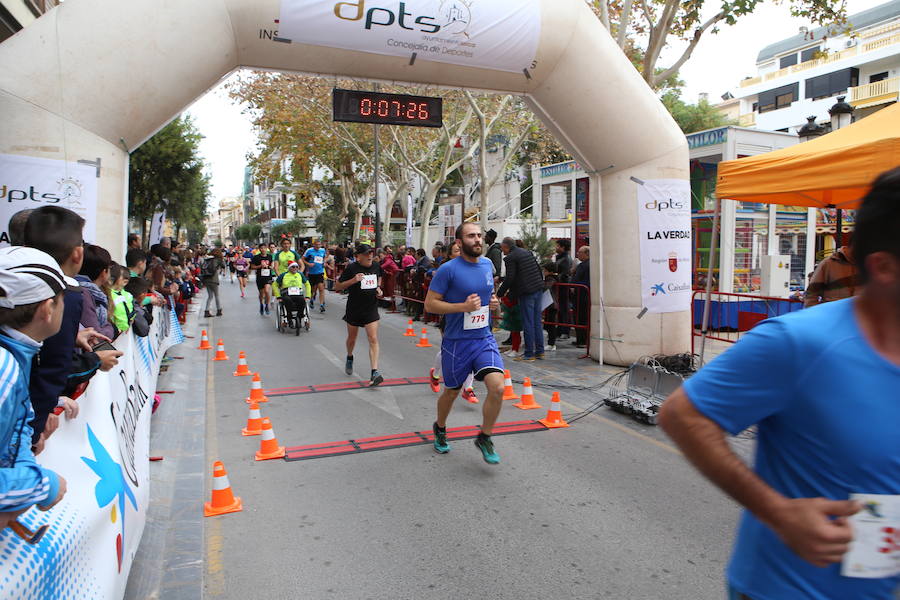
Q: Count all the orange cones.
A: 12